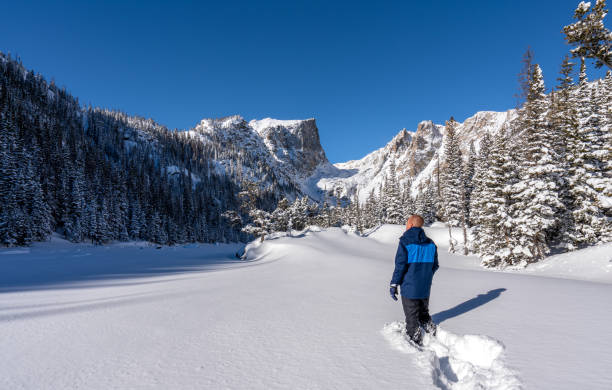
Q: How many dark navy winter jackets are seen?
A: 1